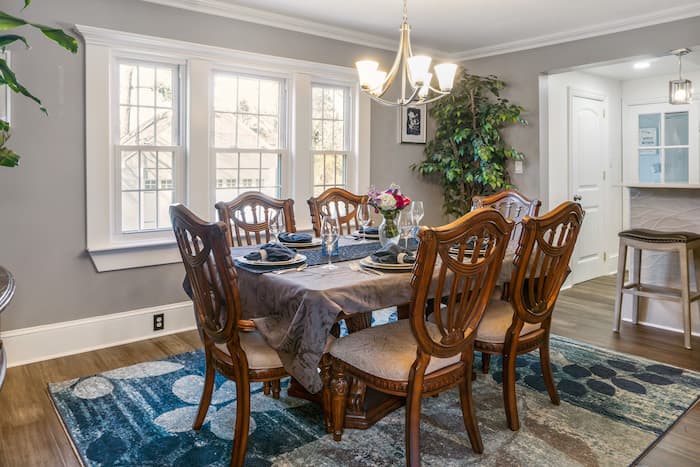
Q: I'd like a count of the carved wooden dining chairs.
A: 6